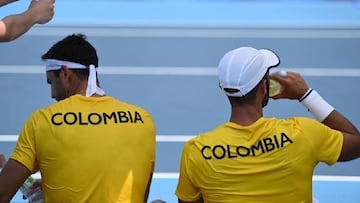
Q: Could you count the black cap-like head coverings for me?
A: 0